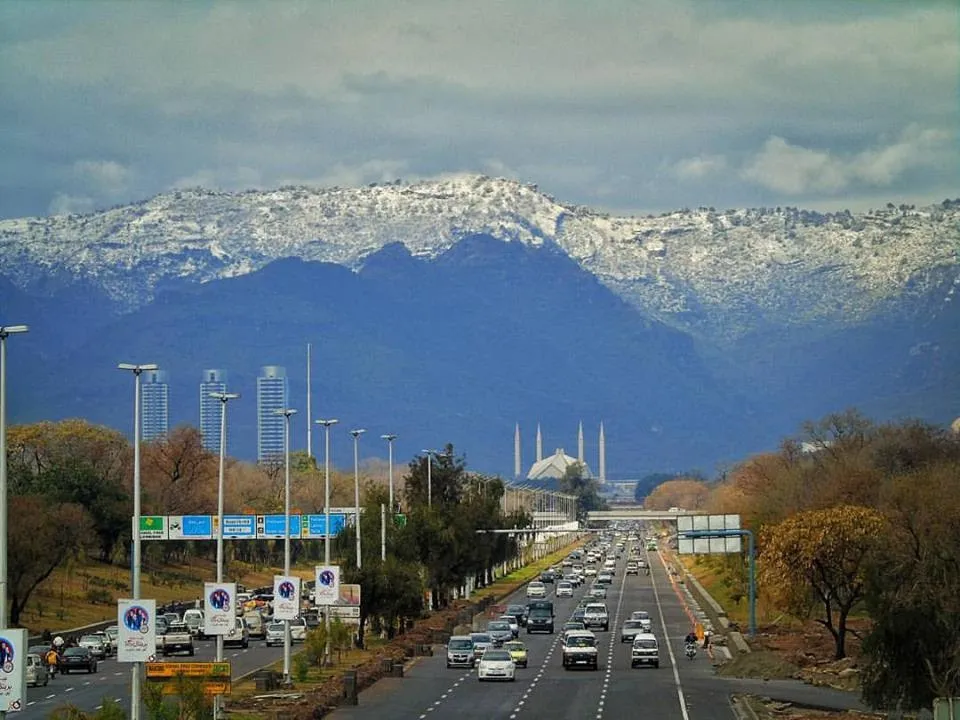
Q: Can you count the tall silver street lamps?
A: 8